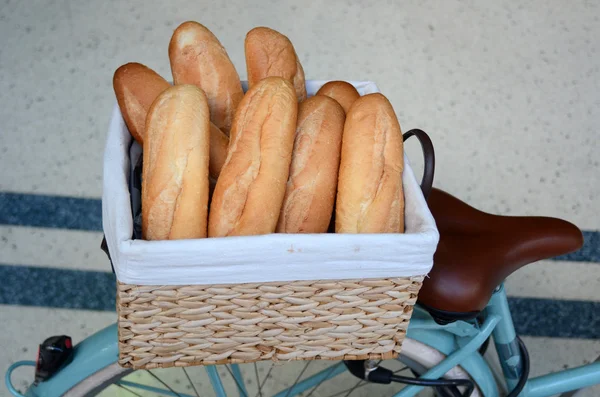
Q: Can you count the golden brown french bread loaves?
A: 8